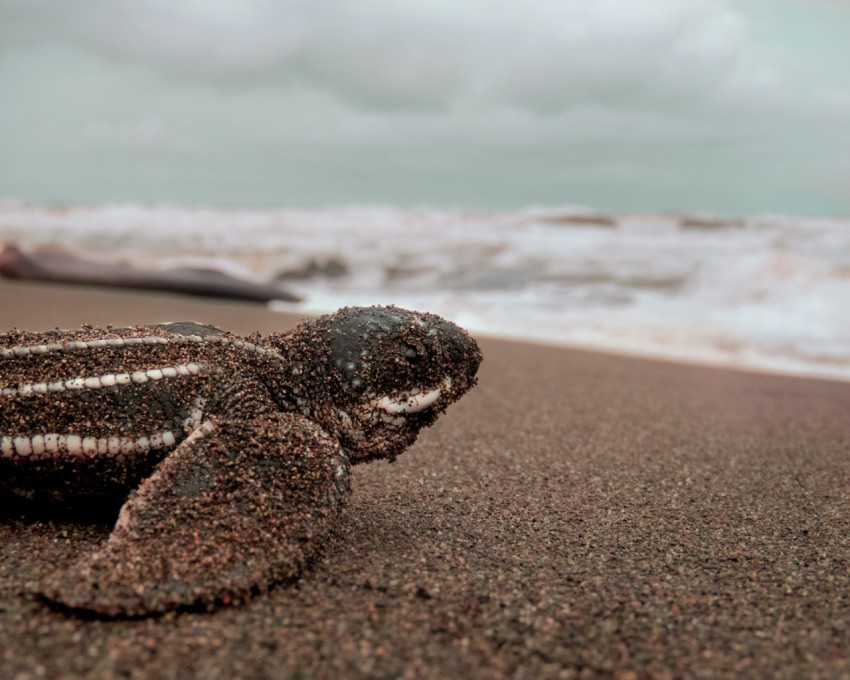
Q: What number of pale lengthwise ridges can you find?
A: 3